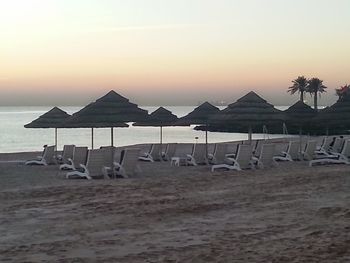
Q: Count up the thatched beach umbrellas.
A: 7